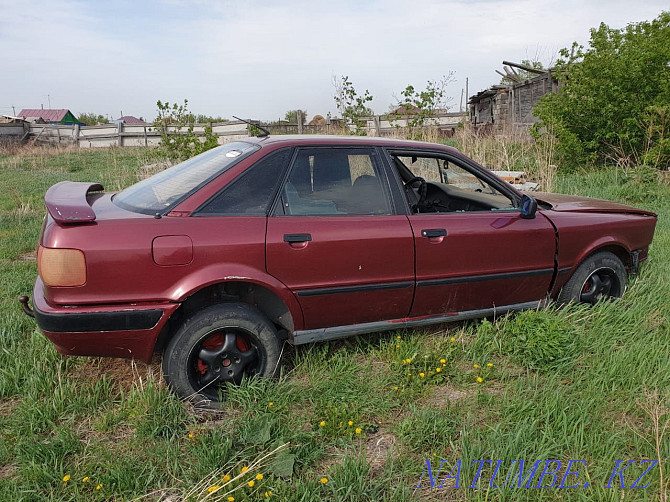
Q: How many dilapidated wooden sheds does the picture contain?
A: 1